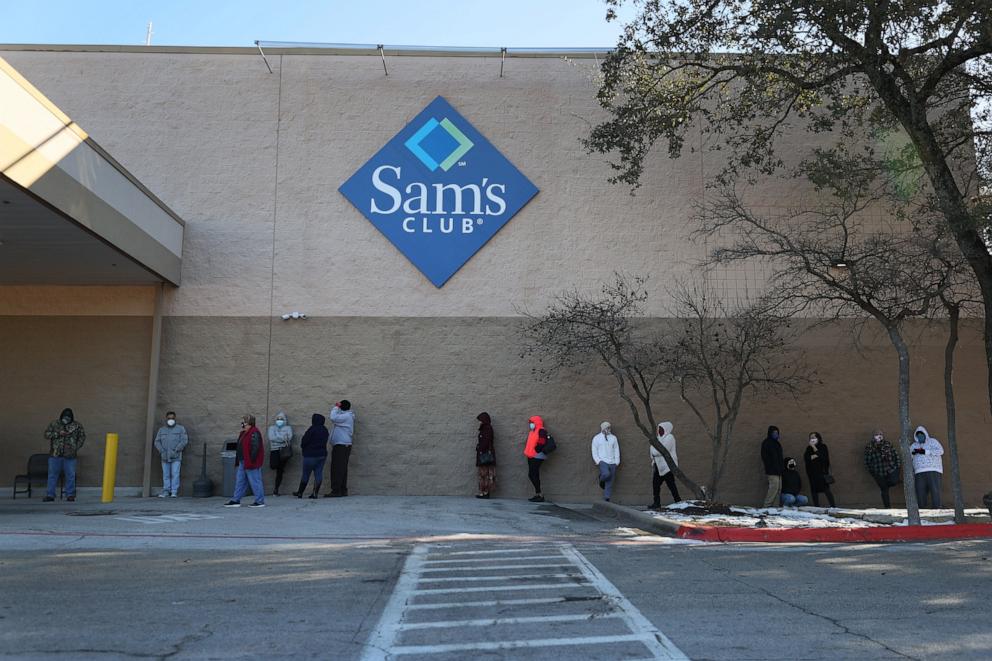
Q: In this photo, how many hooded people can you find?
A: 8